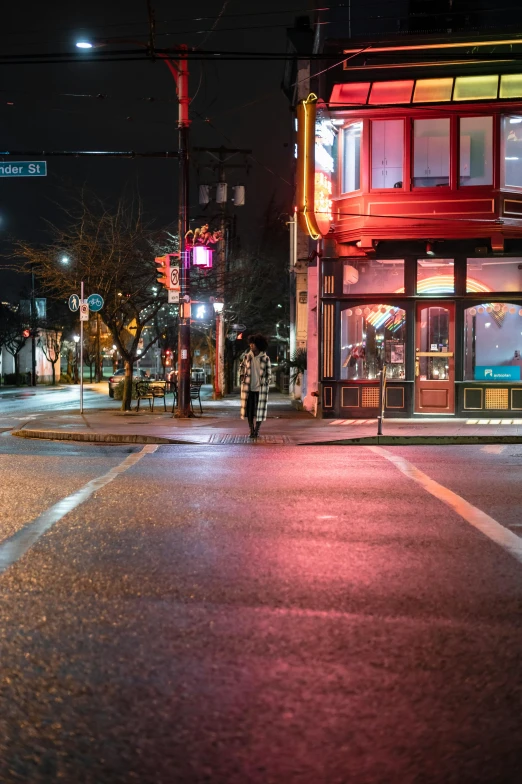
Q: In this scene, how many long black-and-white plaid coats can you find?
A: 1